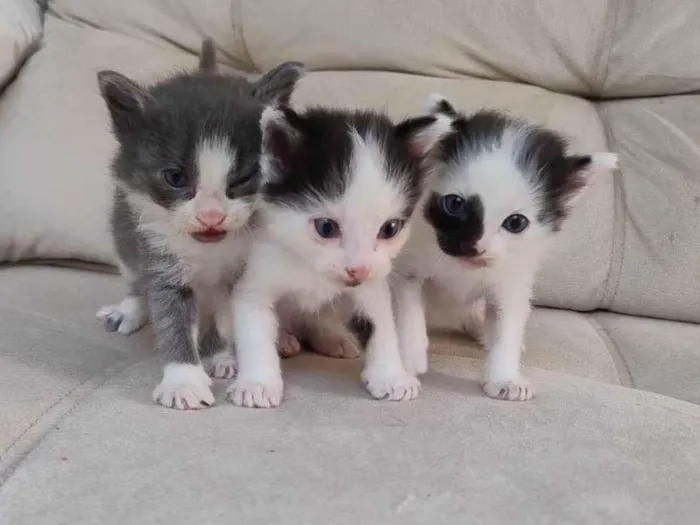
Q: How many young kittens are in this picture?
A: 3